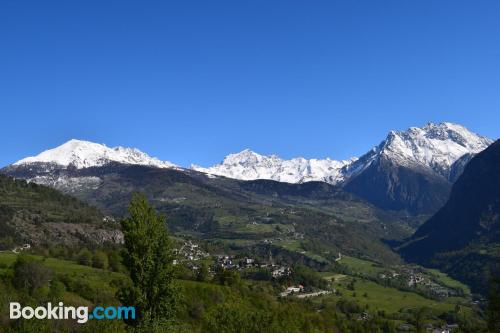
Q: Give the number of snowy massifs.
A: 3